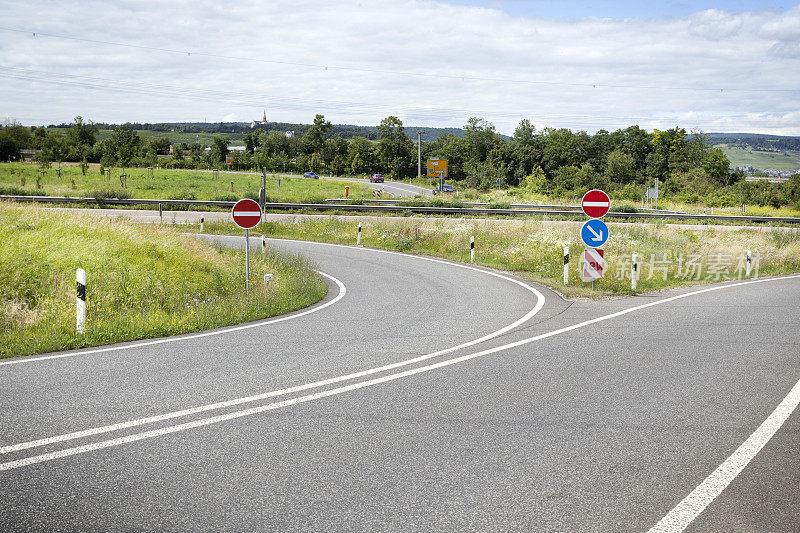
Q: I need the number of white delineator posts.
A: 8